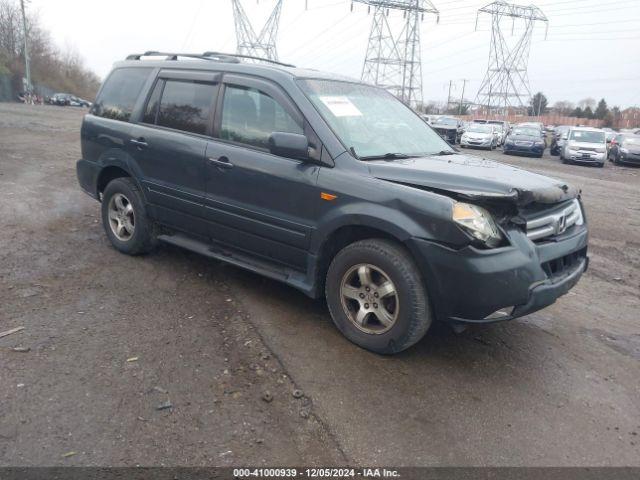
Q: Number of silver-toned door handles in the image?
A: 2